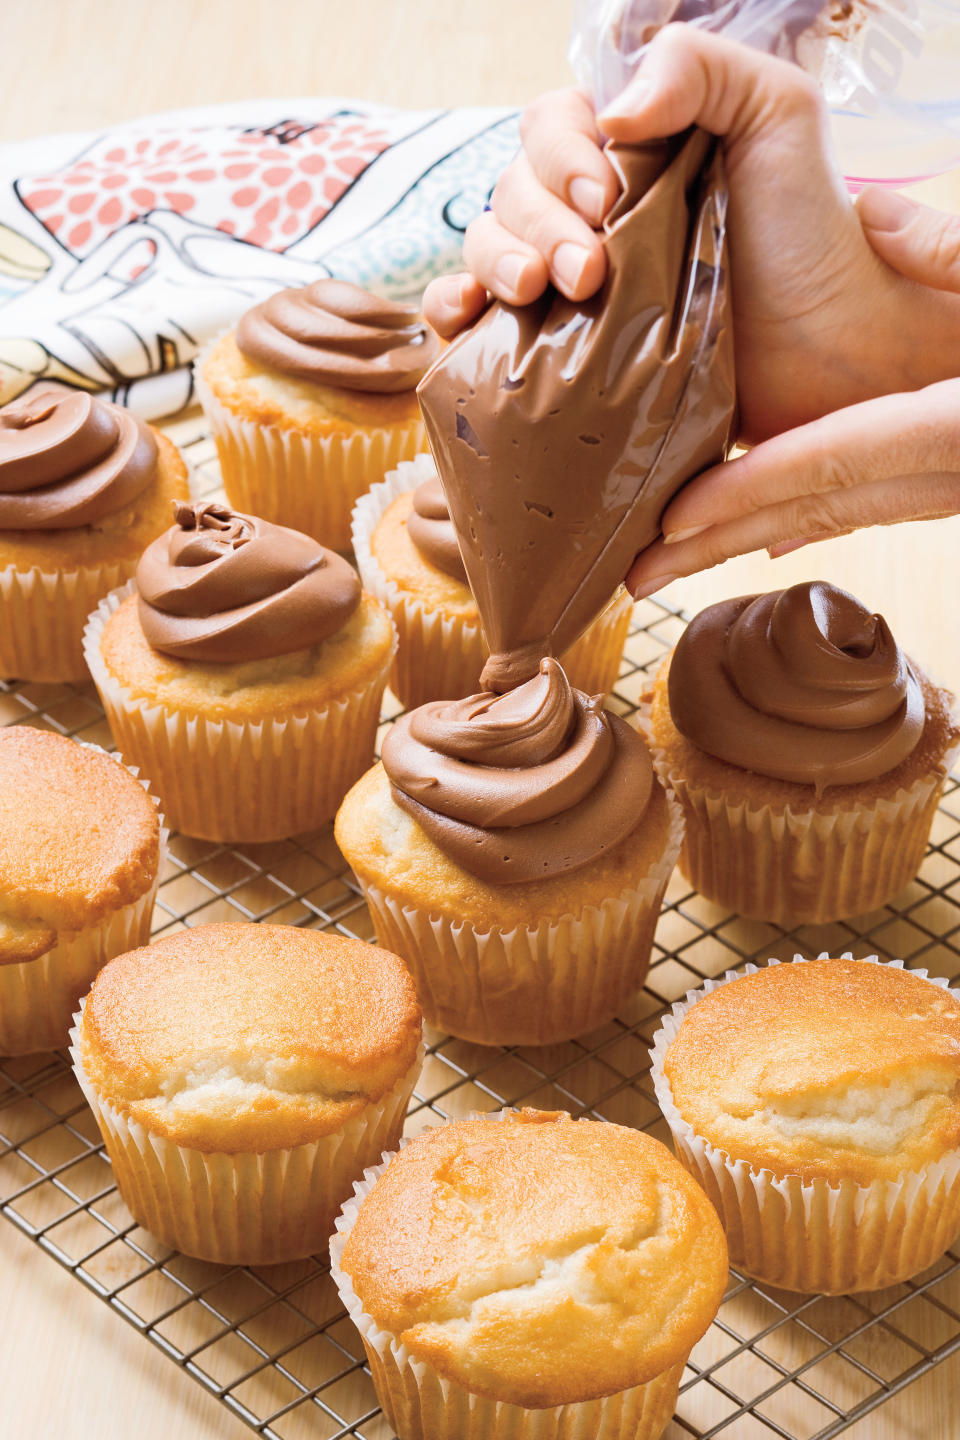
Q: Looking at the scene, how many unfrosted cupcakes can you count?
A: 4